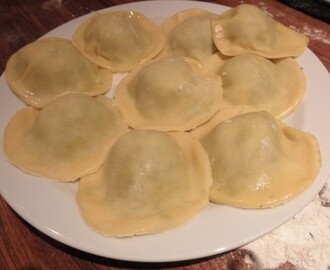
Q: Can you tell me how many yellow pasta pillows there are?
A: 9